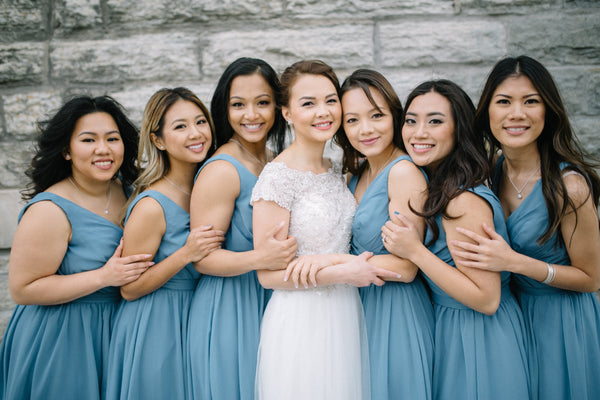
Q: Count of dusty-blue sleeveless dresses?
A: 6